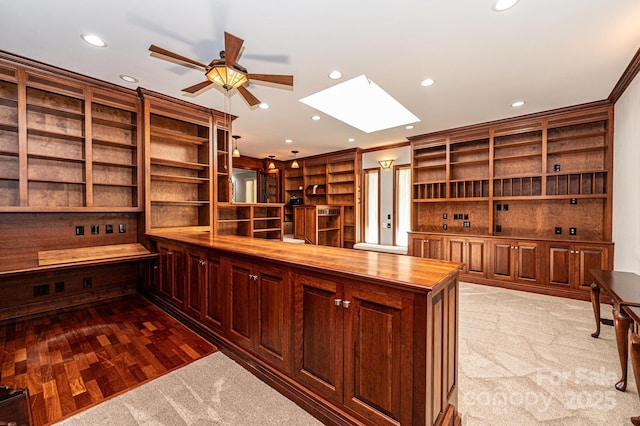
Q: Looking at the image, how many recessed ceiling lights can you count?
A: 11